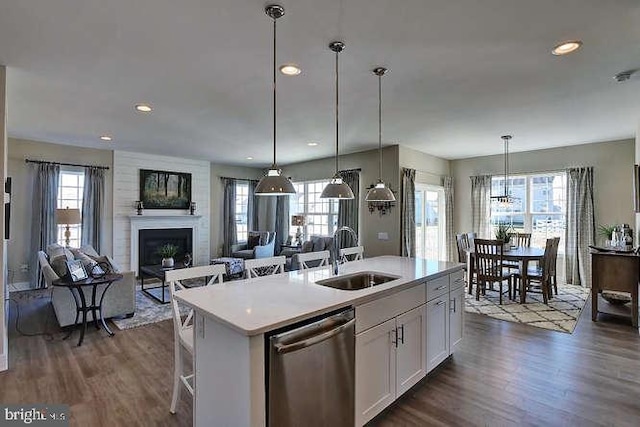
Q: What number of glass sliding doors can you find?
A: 1